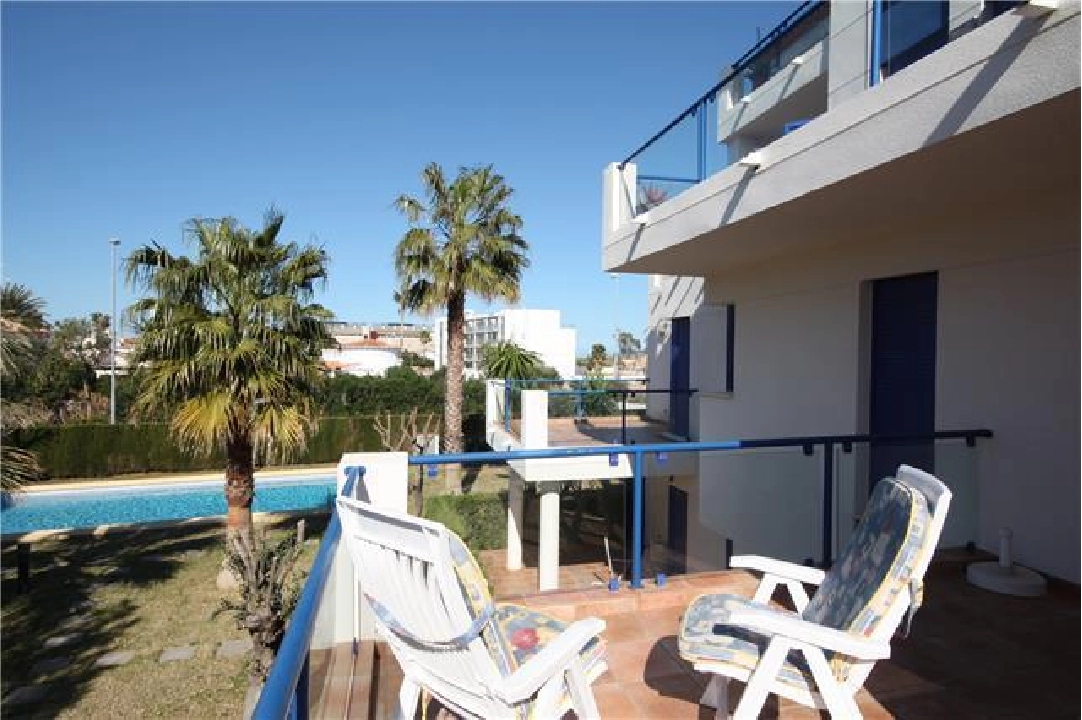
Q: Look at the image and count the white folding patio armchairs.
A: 2